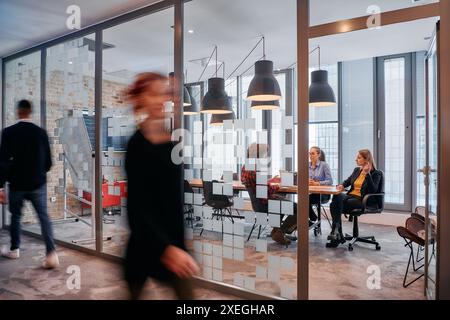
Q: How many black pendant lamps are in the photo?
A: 7